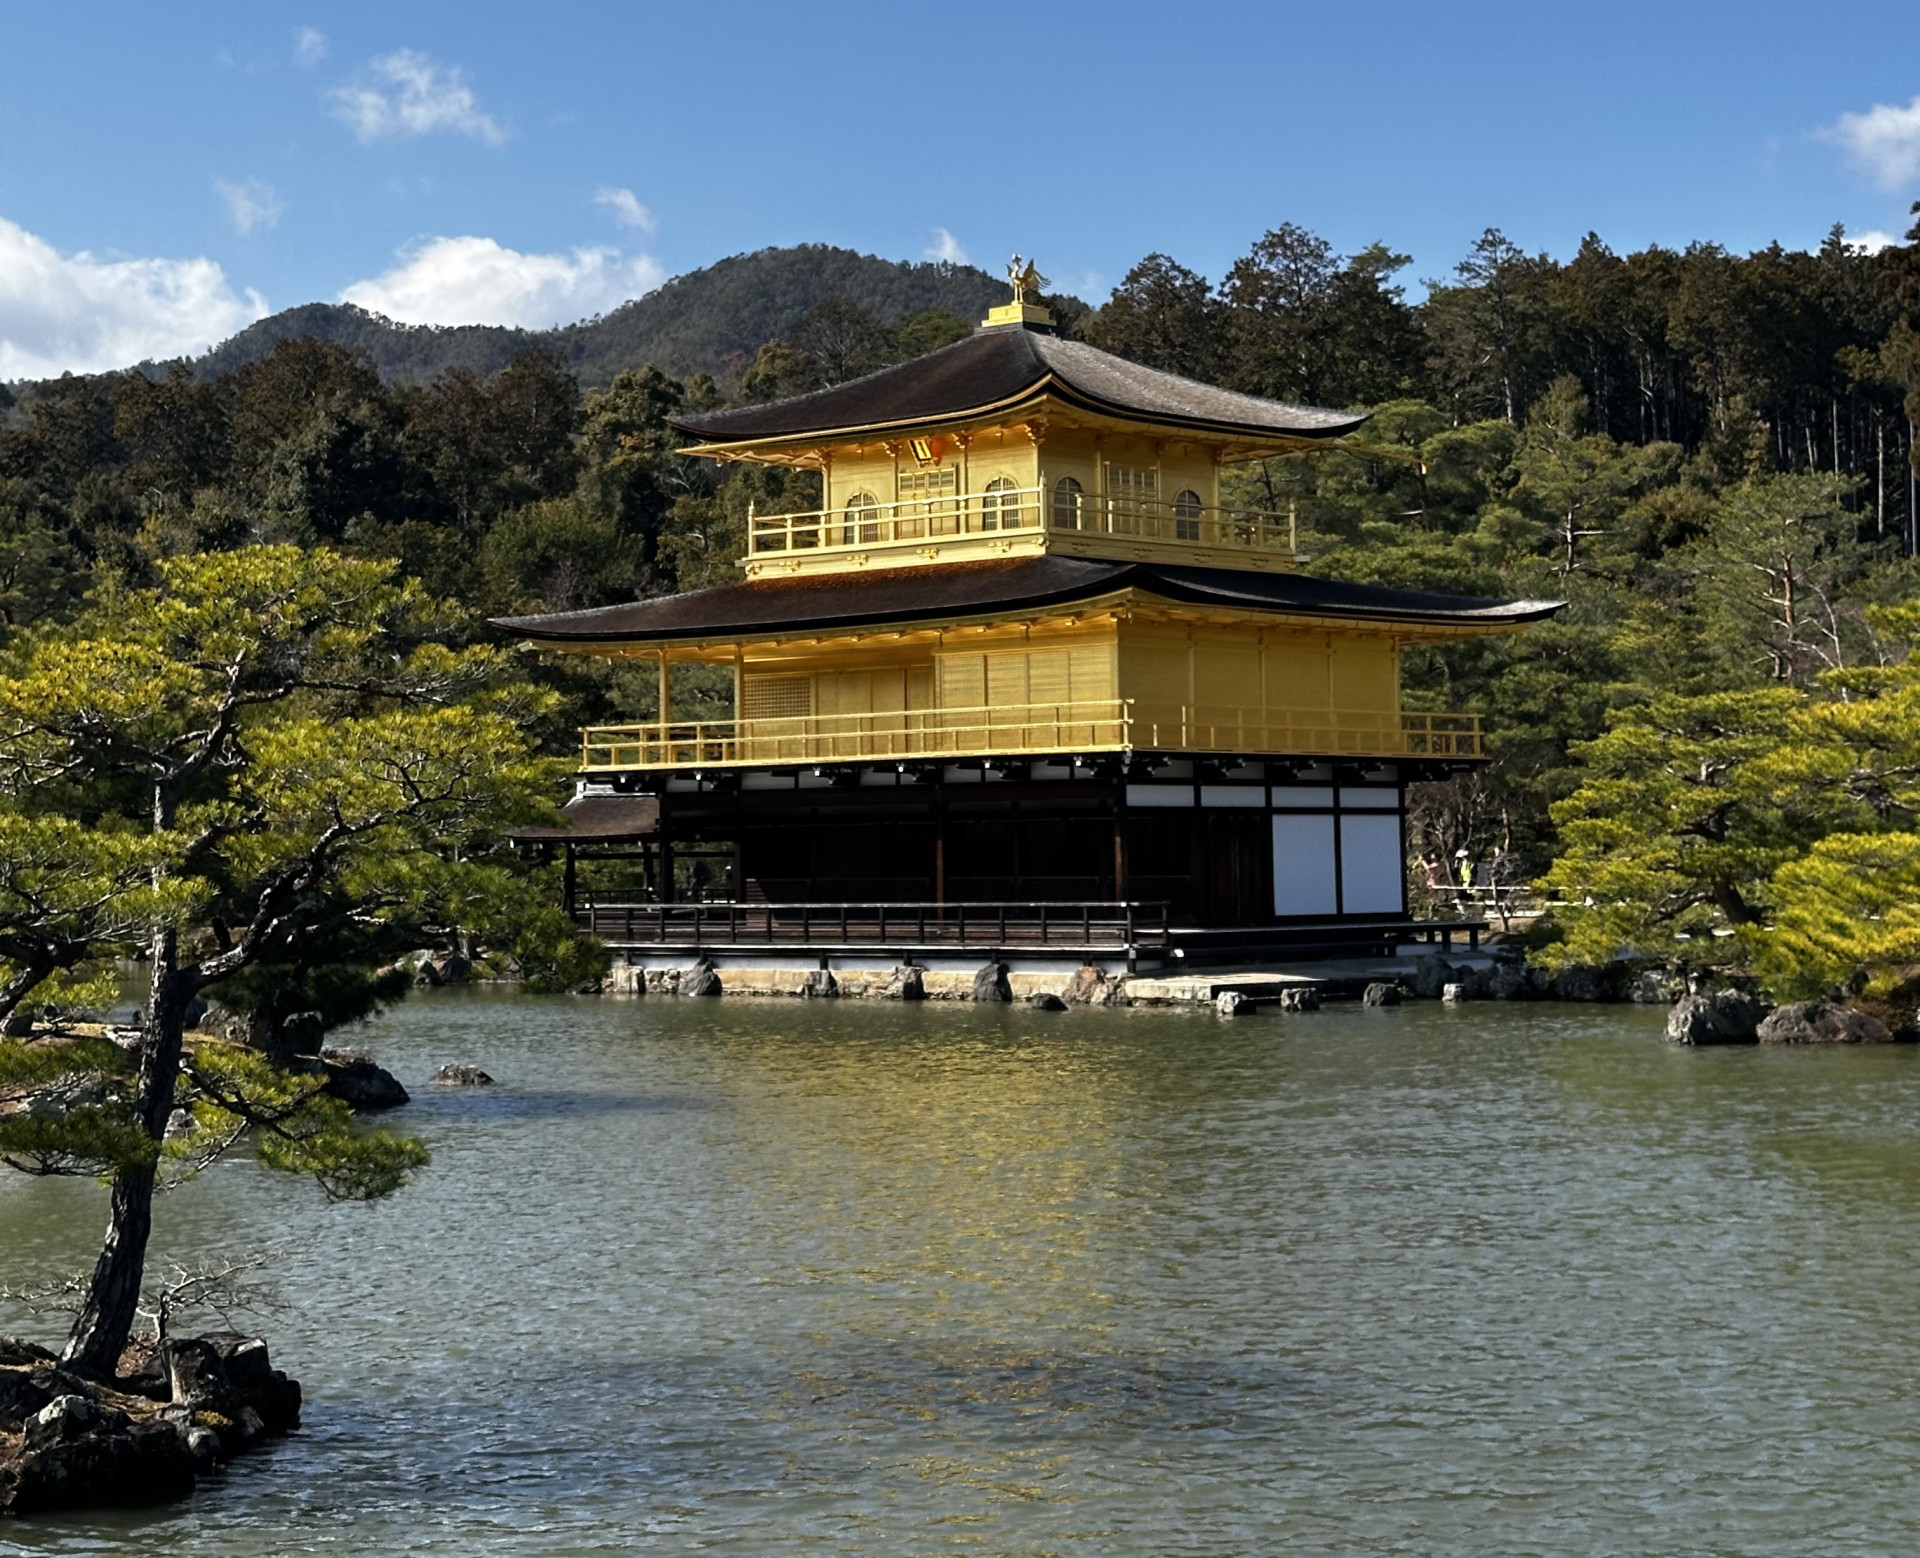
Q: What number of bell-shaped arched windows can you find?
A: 4